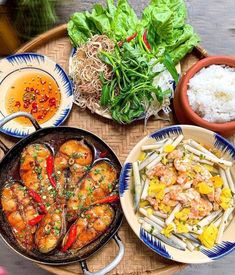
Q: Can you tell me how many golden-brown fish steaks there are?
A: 6